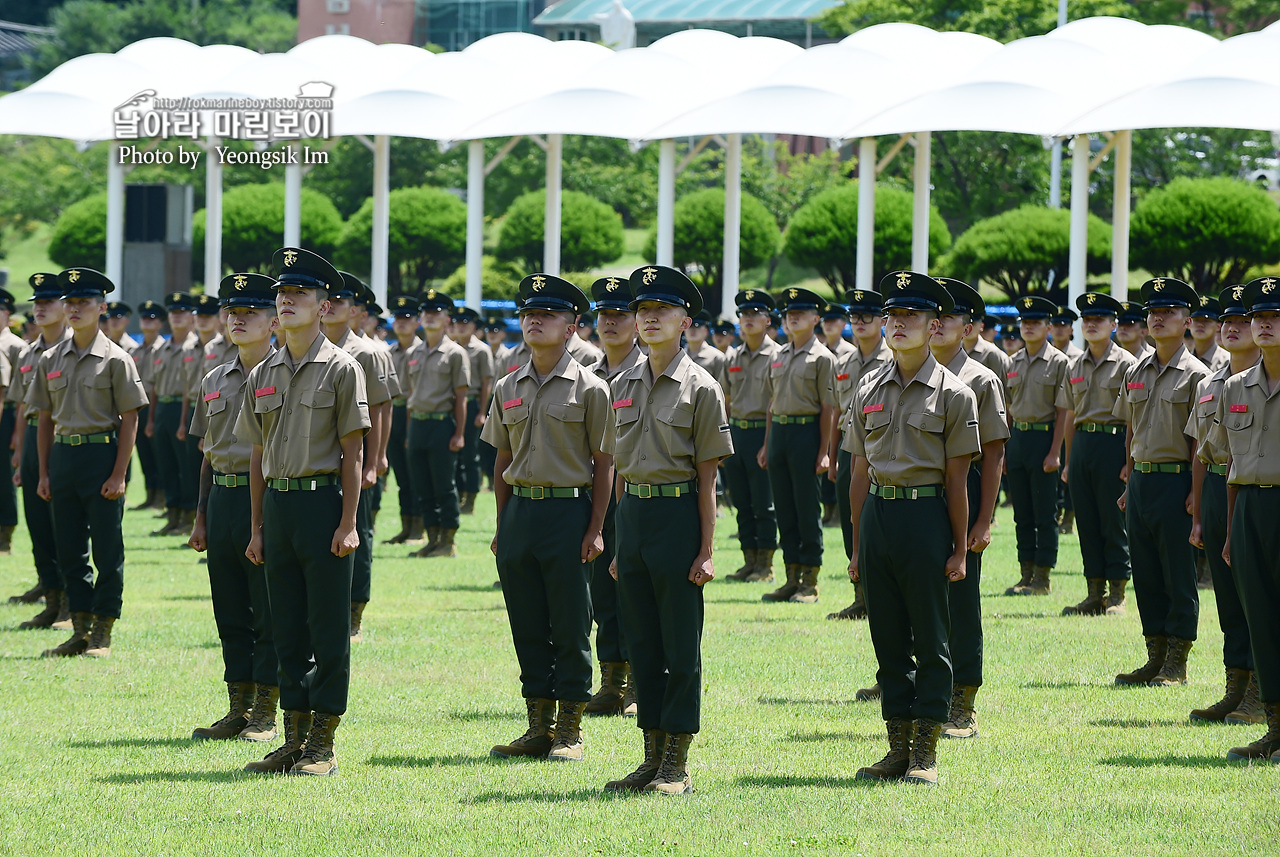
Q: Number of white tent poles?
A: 12